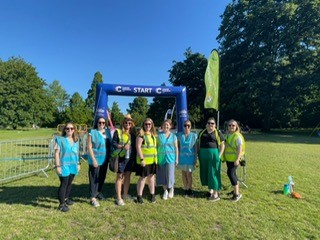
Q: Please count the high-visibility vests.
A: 8